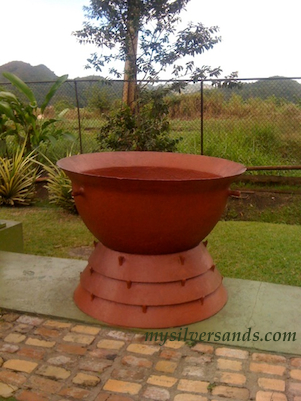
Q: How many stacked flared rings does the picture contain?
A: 3